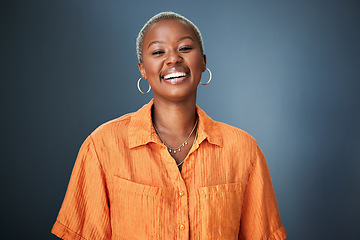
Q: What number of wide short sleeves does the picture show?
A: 2